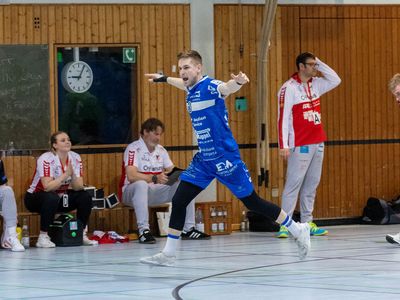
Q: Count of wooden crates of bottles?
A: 1